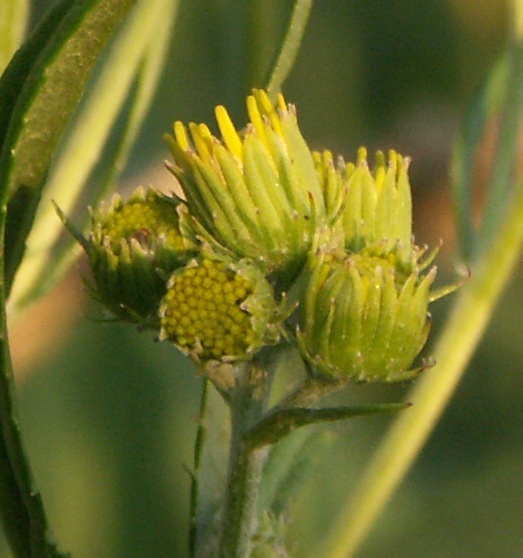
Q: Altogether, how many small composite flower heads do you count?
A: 5